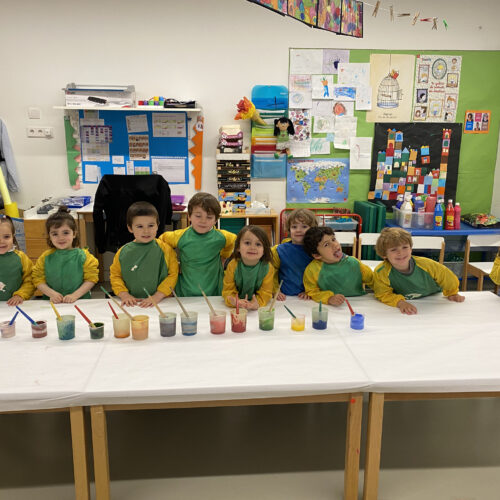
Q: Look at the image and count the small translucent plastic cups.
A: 14